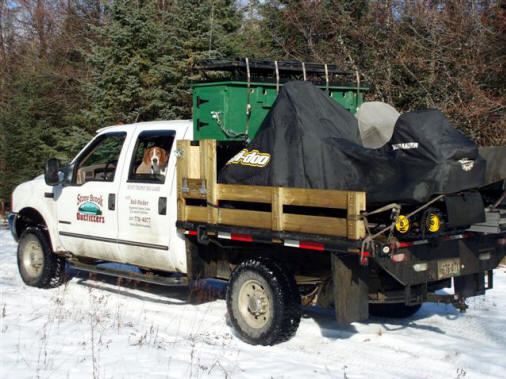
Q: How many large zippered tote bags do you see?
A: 0